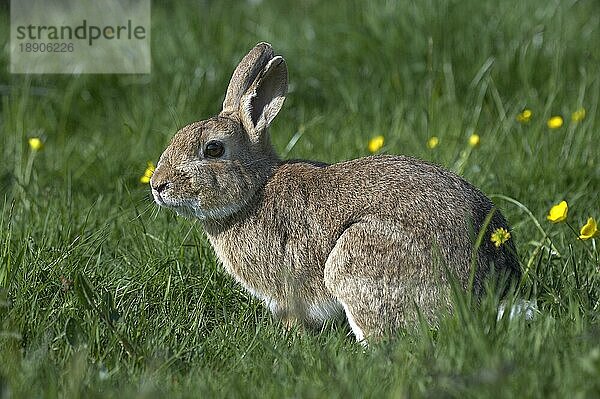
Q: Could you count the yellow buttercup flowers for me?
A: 11